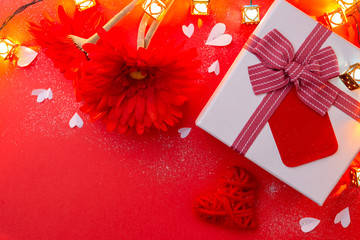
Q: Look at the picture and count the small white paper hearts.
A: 10